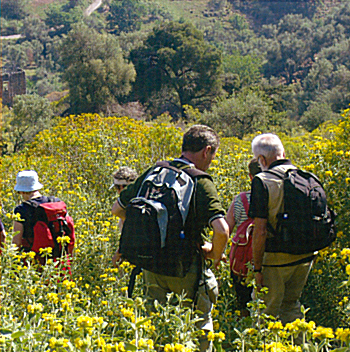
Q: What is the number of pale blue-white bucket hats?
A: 1